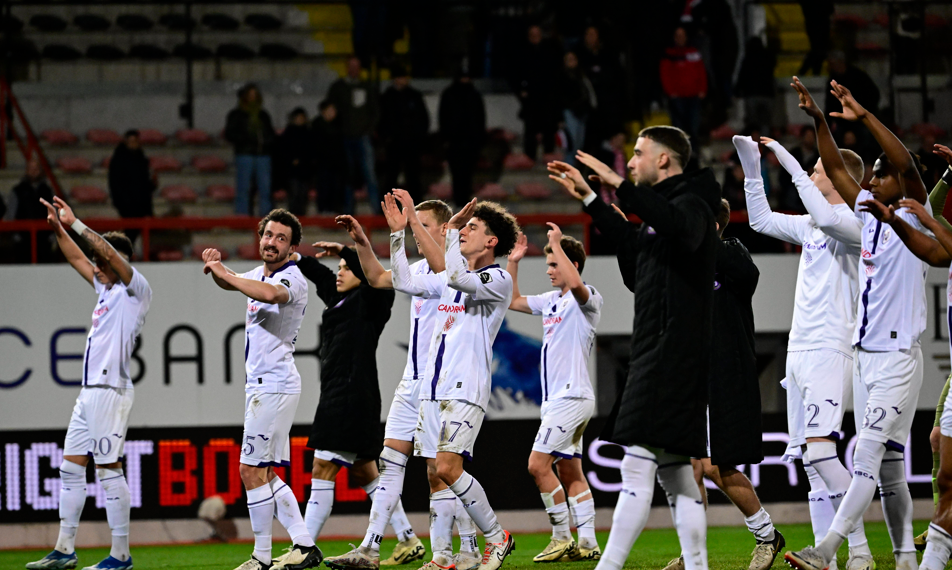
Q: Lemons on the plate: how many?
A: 0